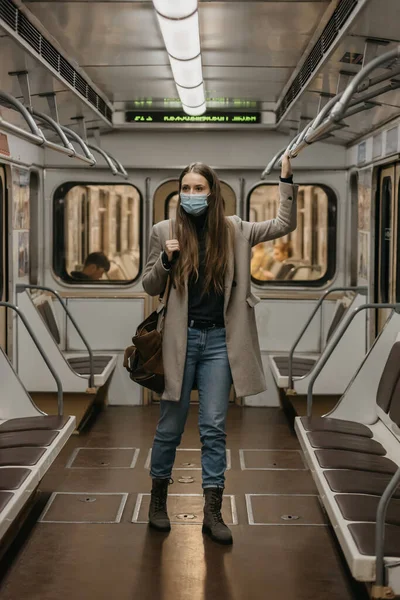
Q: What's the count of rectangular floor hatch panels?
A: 6